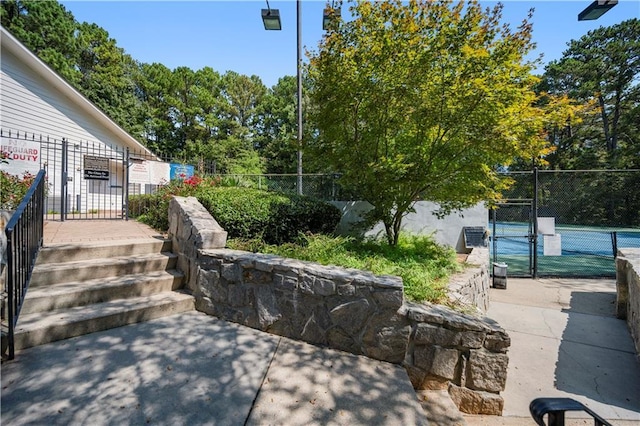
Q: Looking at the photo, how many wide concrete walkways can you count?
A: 2